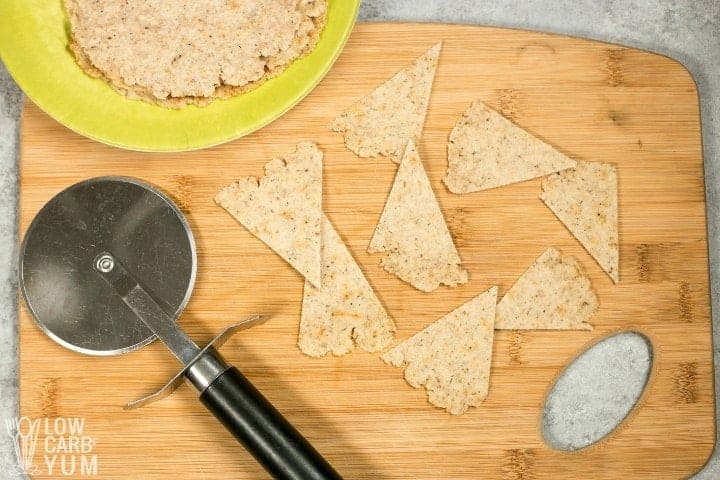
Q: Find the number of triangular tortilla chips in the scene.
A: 8